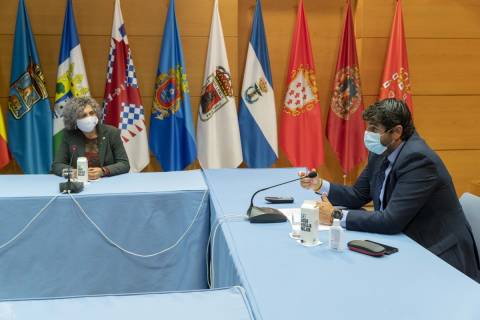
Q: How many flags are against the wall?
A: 10